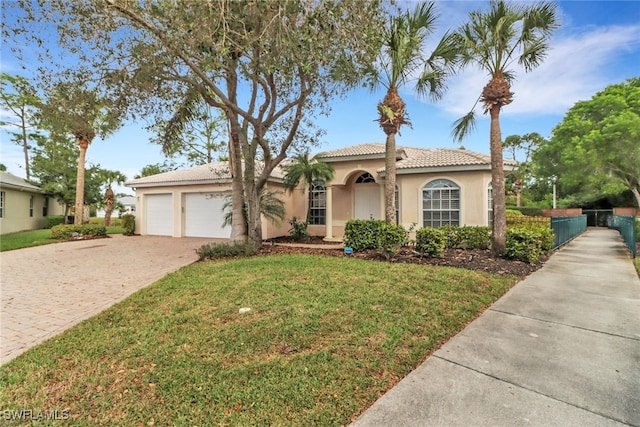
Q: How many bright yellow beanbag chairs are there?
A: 0